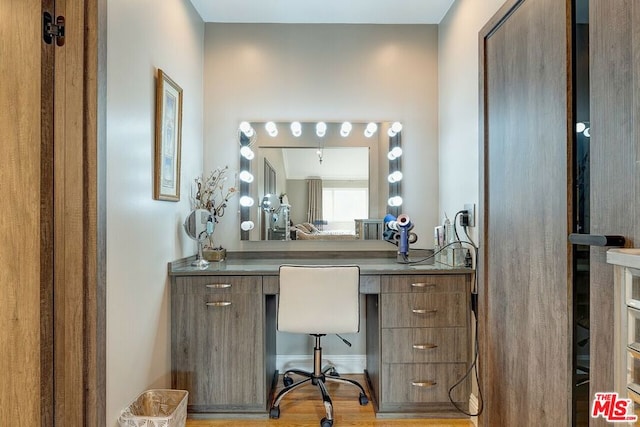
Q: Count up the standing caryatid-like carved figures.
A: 0